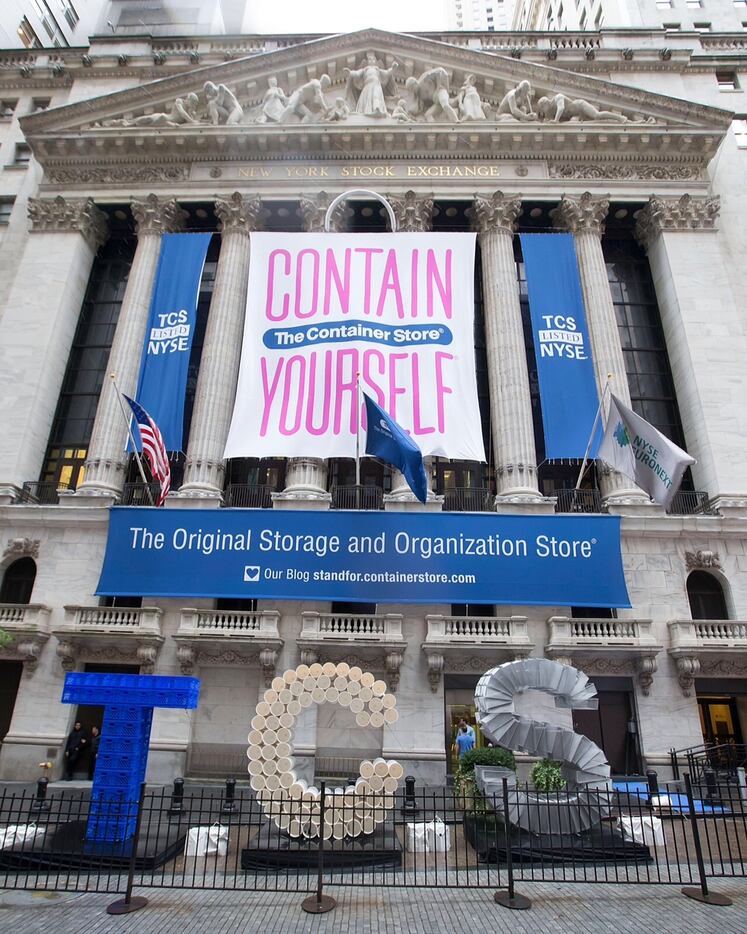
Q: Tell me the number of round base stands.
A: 4